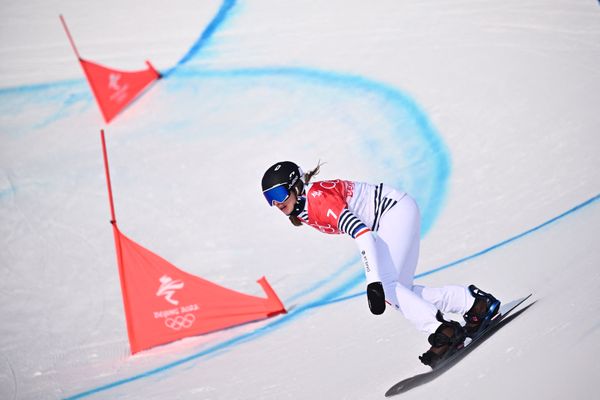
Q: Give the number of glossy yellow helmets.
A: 0